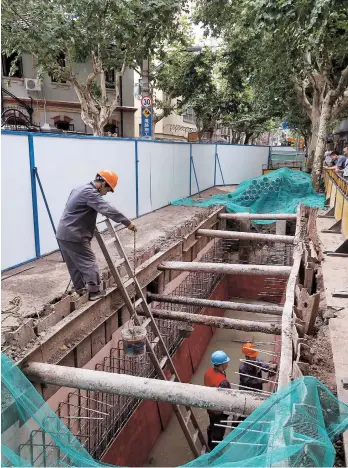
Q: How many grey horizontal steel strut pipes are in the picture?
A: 6